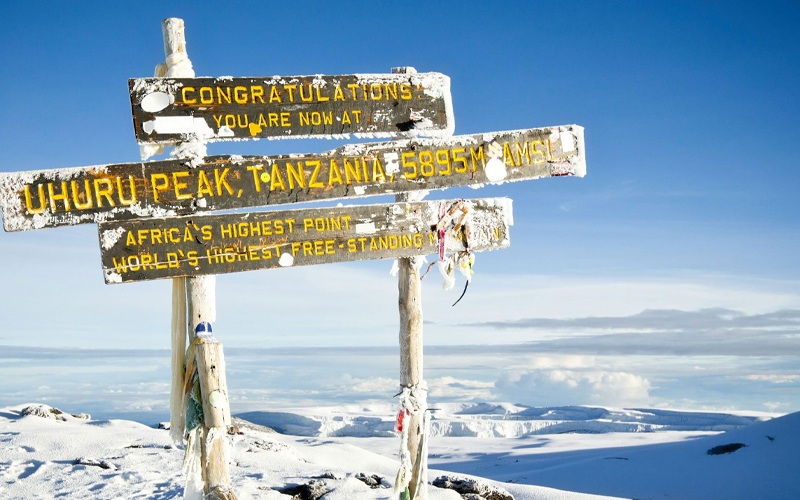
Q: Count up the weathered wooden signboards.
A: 3